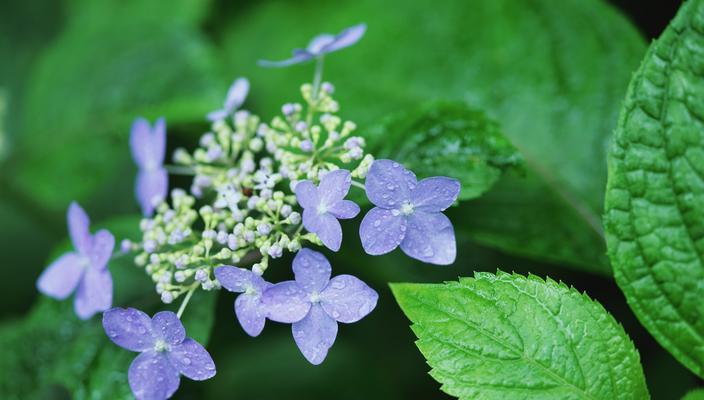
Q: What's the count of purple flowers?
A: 9